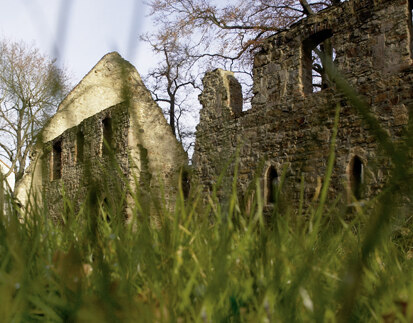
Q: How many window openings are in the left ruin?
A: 3